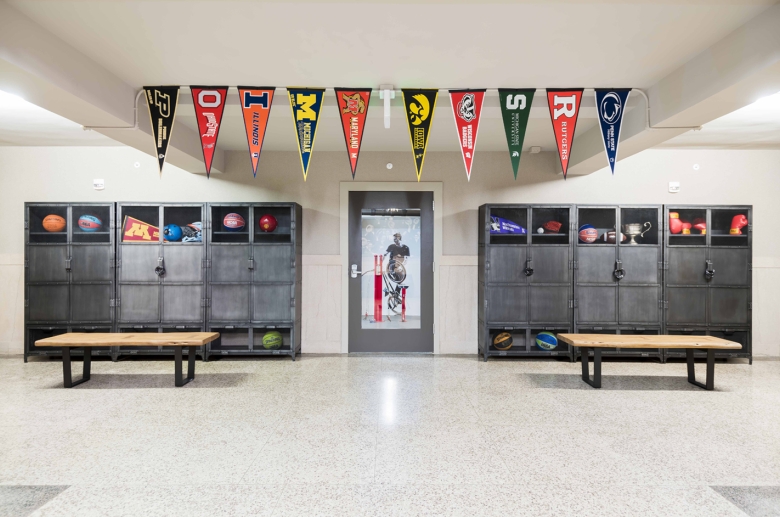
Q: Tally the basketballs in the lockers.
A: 7